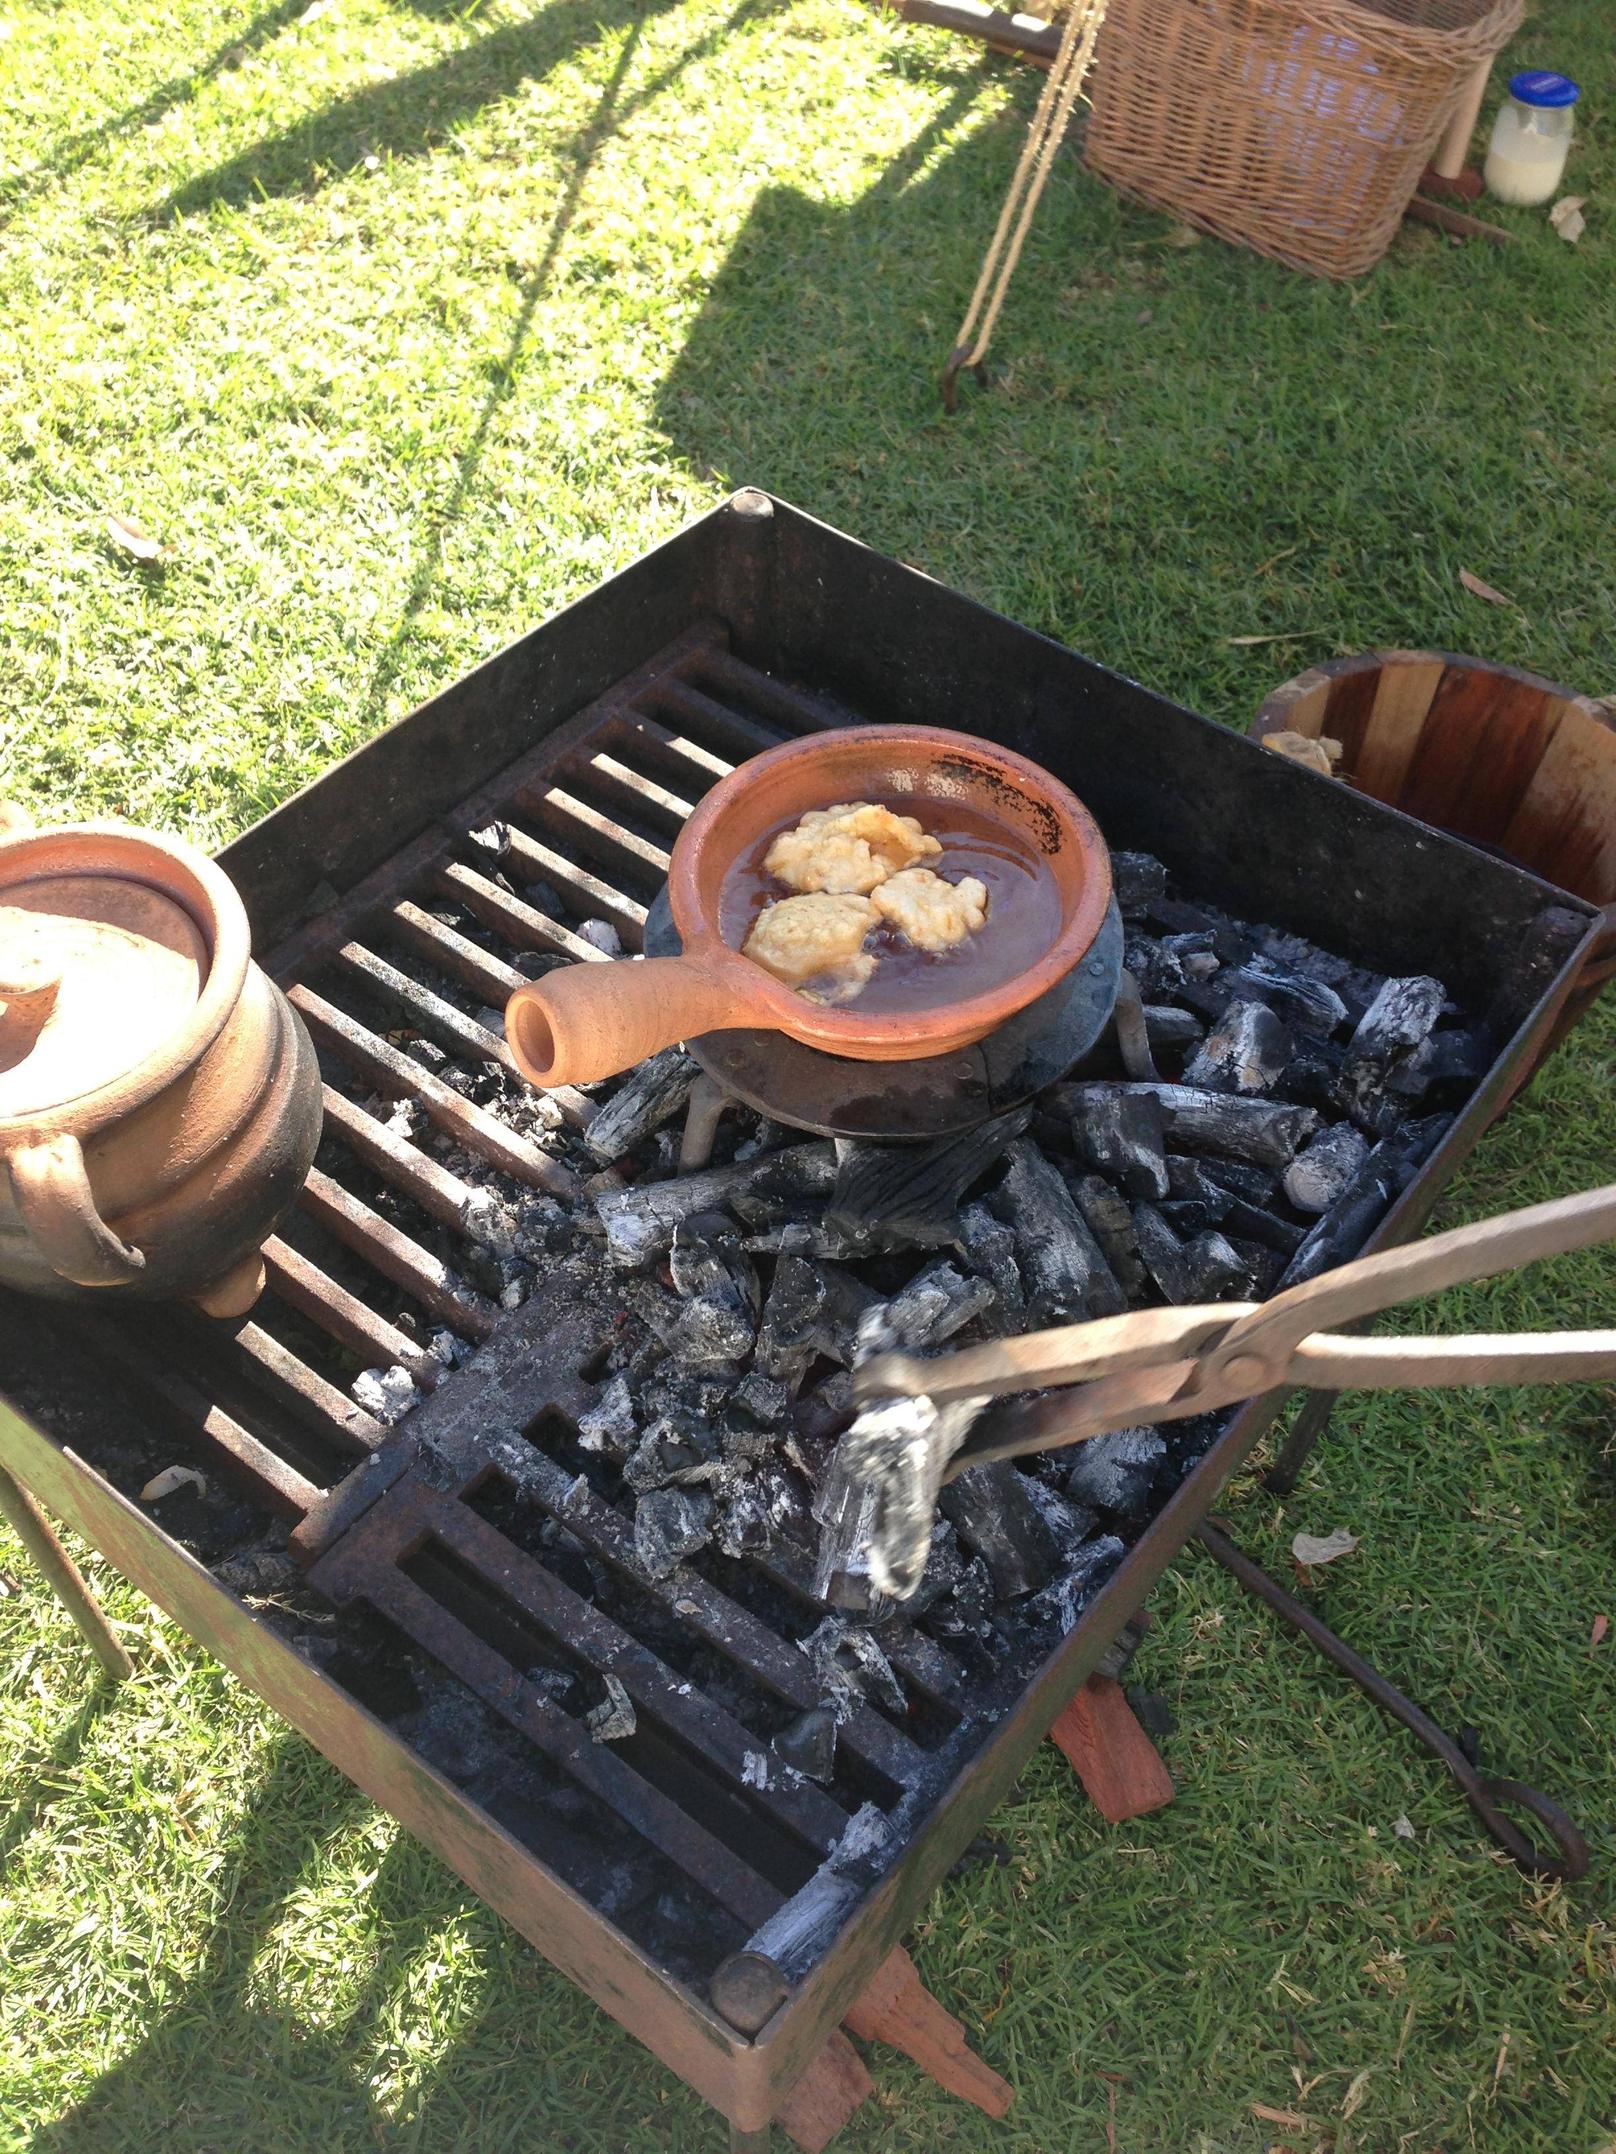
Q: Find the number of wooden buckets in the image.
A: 1